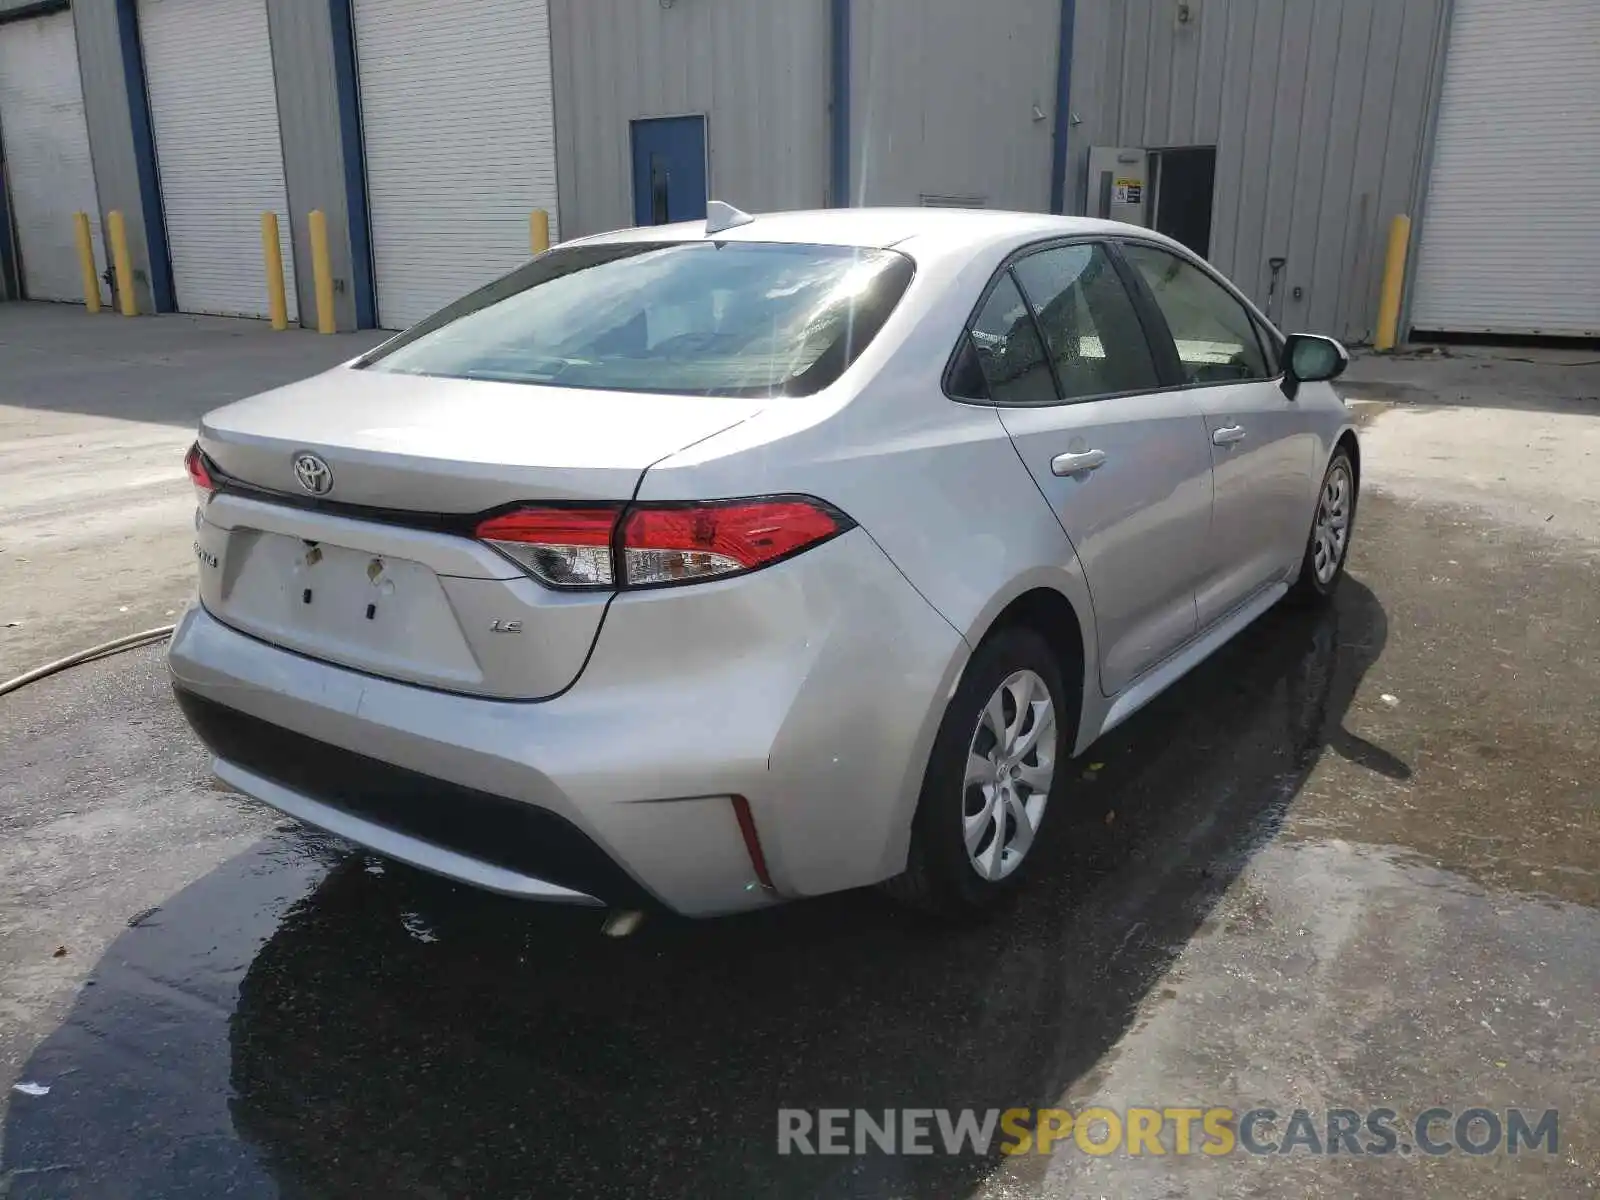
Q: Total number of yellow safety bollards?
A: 6